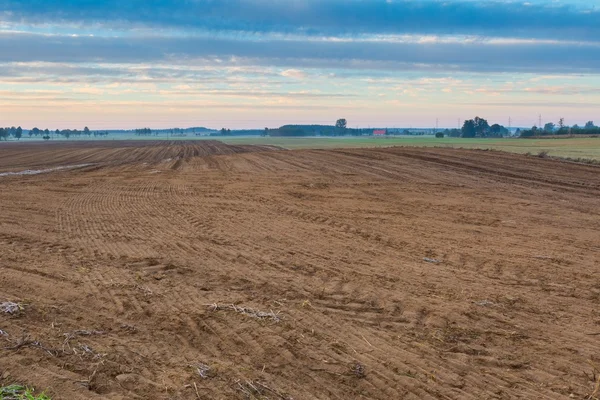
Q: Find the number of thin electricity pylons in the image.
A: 4